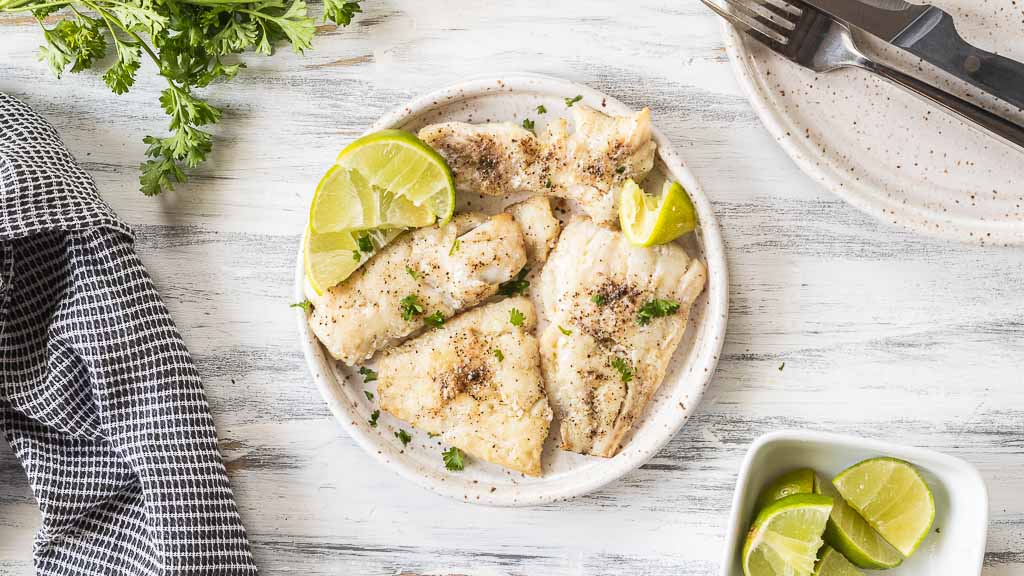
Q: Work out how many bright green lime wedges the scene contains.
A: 9